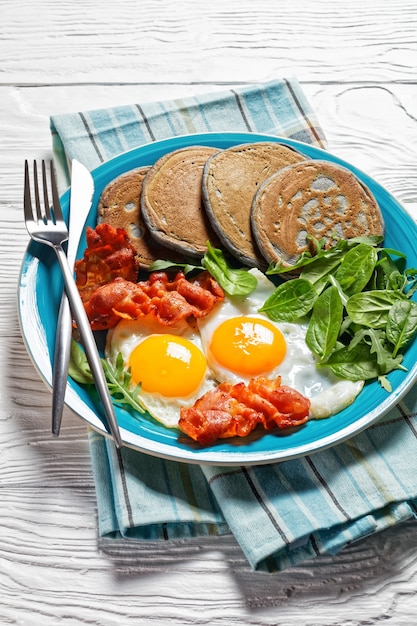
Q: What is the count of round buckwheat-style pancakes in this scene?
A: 4